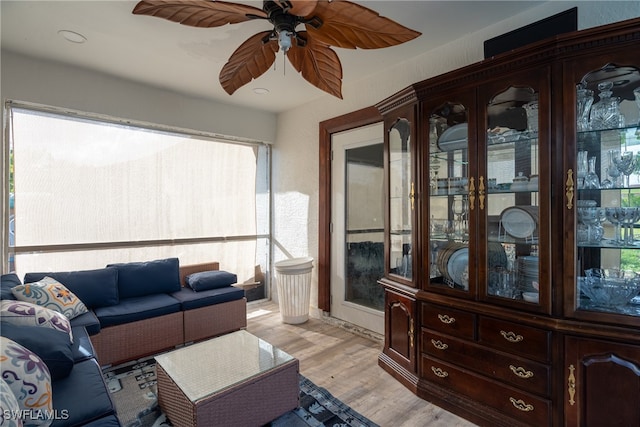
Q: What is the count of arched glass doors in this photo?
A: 4